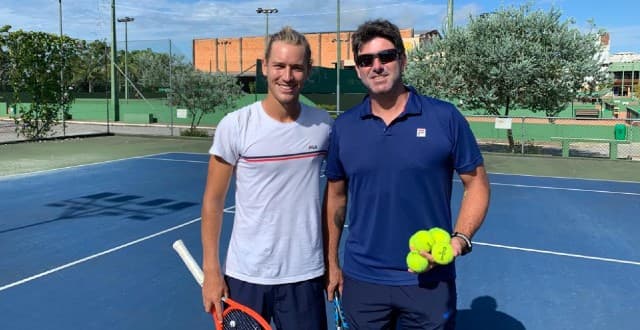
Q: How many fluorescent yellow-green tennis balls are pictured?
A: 4